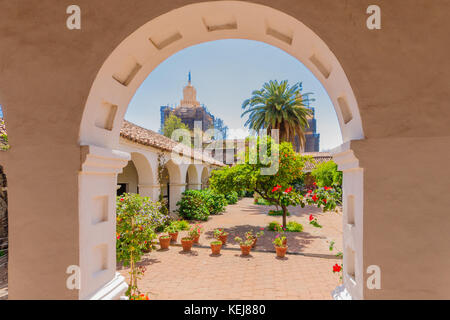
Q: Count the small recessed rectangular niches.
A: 11